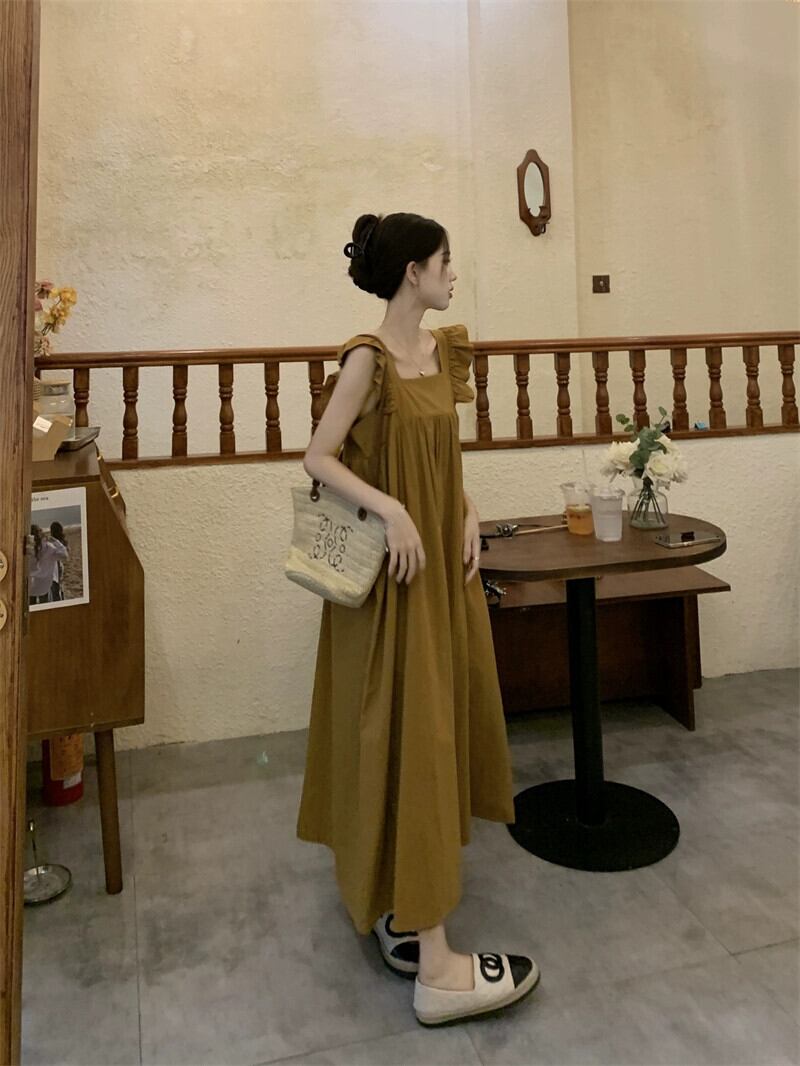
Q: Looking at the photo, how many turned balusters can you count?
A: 15